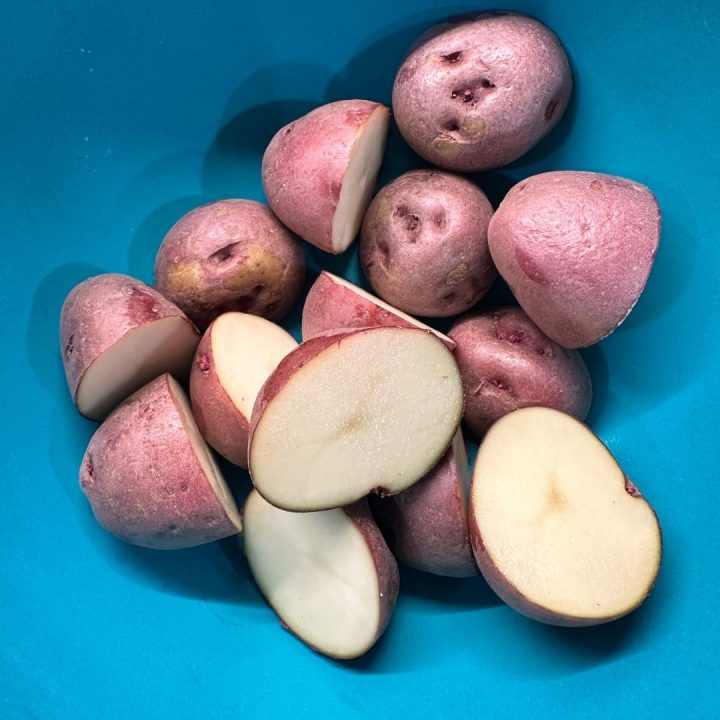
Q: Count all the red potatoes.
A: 14